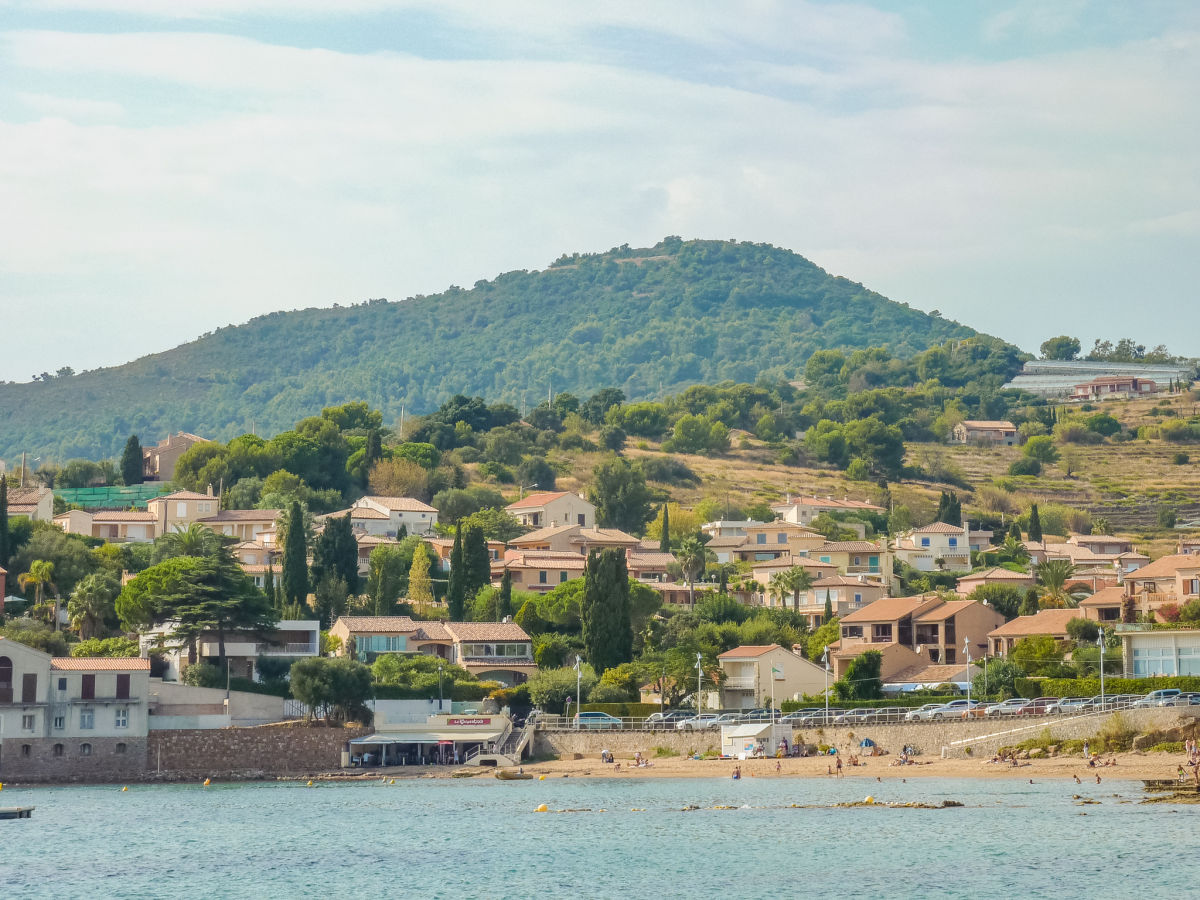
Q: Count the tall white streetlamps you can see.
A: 5